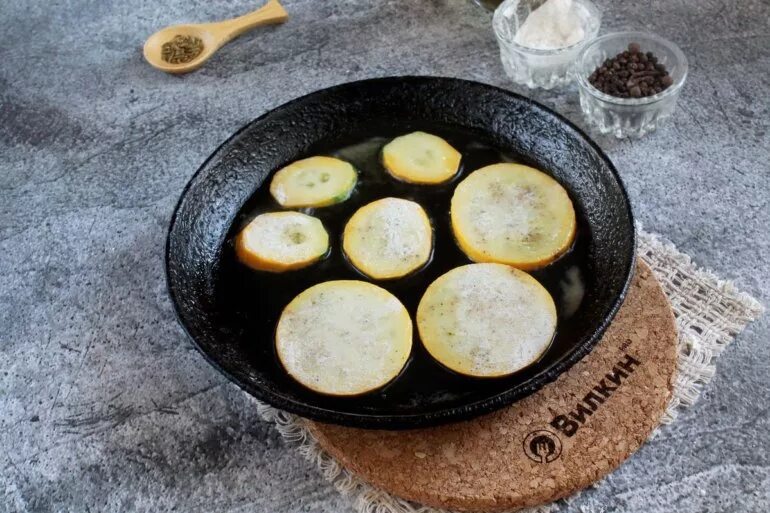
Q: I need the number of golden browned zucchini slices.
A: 0